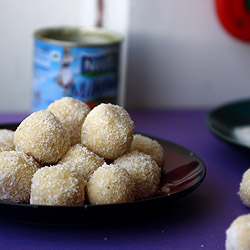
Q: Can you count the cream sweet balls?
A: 12